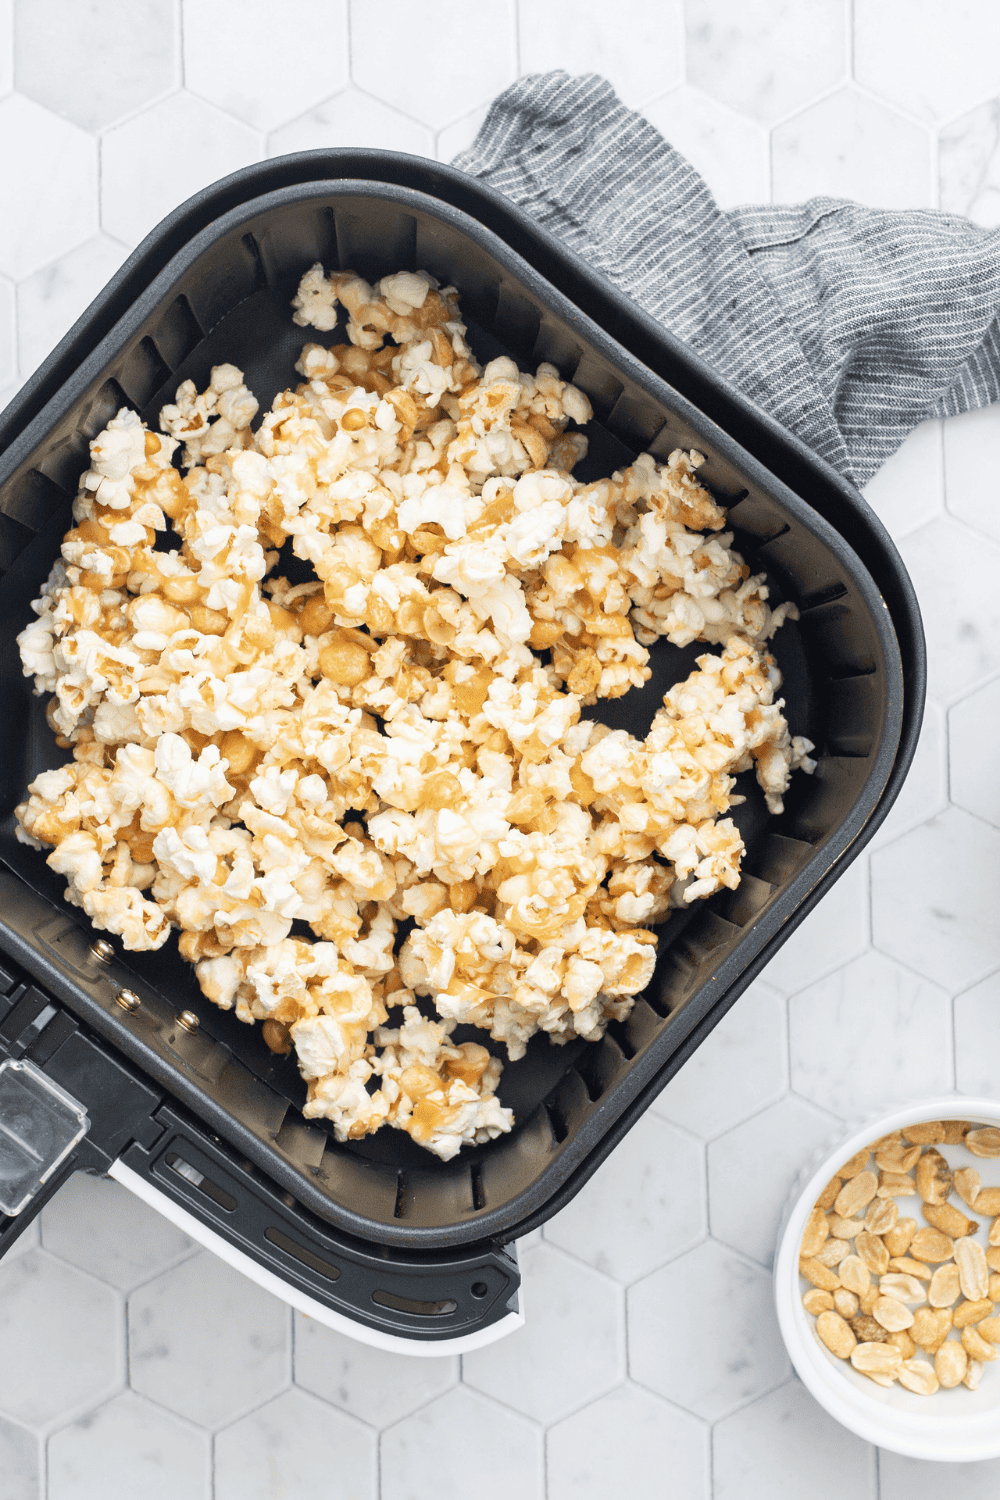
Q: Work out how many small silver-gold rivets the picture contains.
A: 3